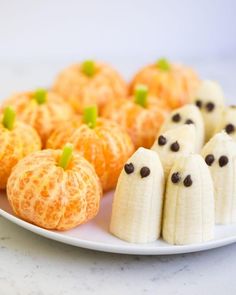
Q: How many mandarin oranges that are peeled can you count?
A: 7